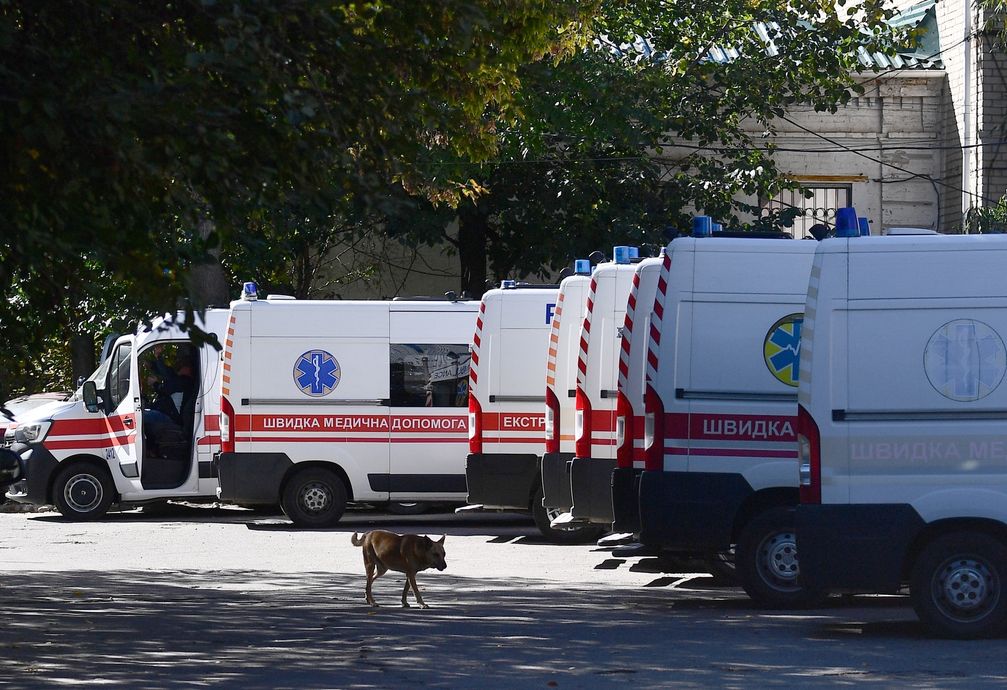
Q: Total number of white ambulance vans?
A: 8